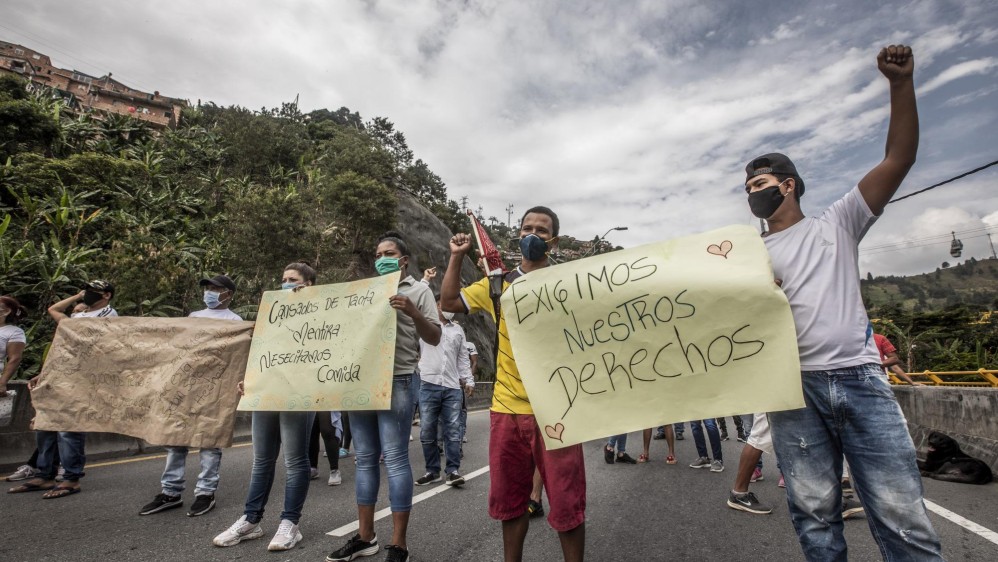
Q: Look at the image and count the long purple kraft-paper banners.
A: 0